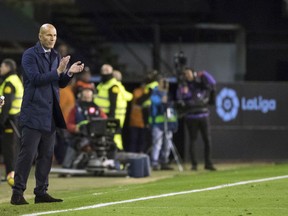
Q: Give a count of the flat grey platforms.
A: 1